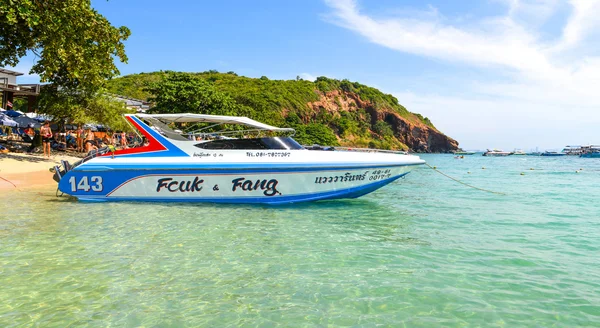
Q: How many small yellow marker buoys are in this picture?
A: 7